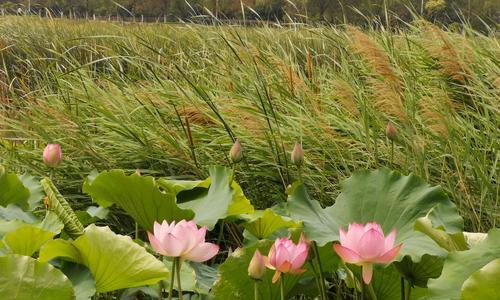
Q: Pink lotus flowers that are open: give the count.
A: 3